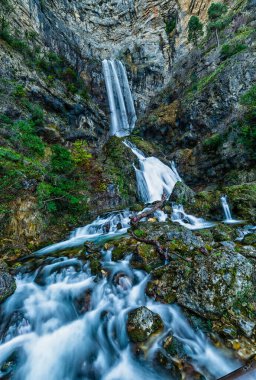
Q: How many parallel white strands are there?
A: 3